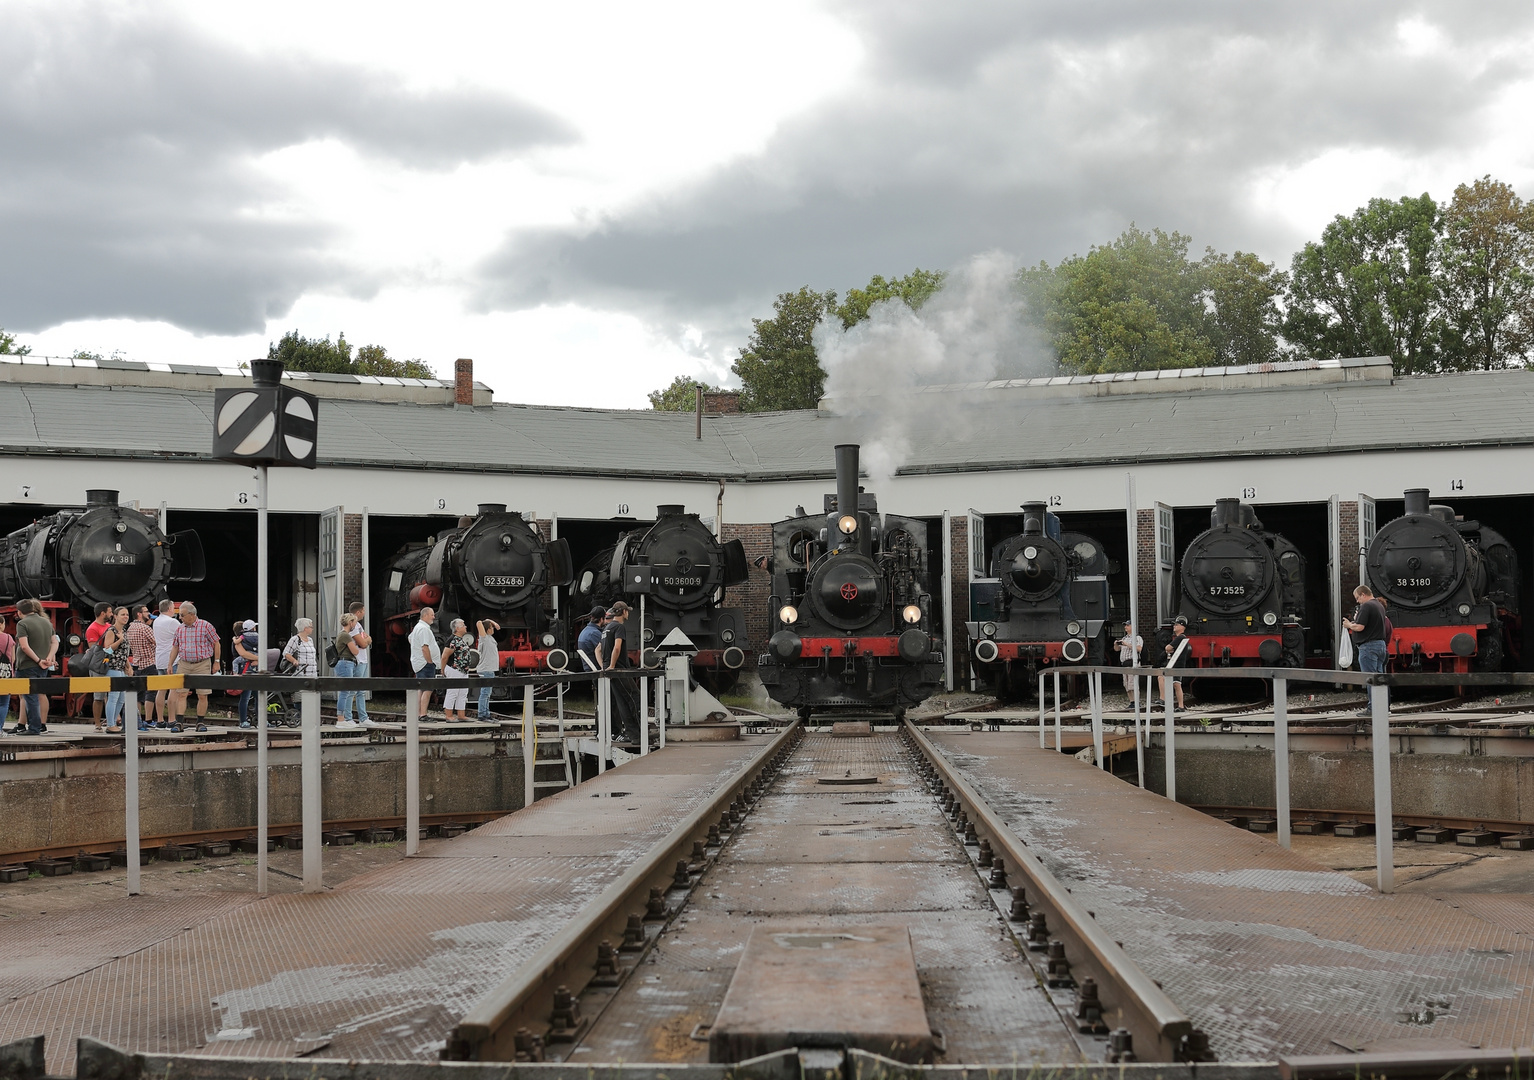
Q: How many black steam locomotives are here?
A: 7